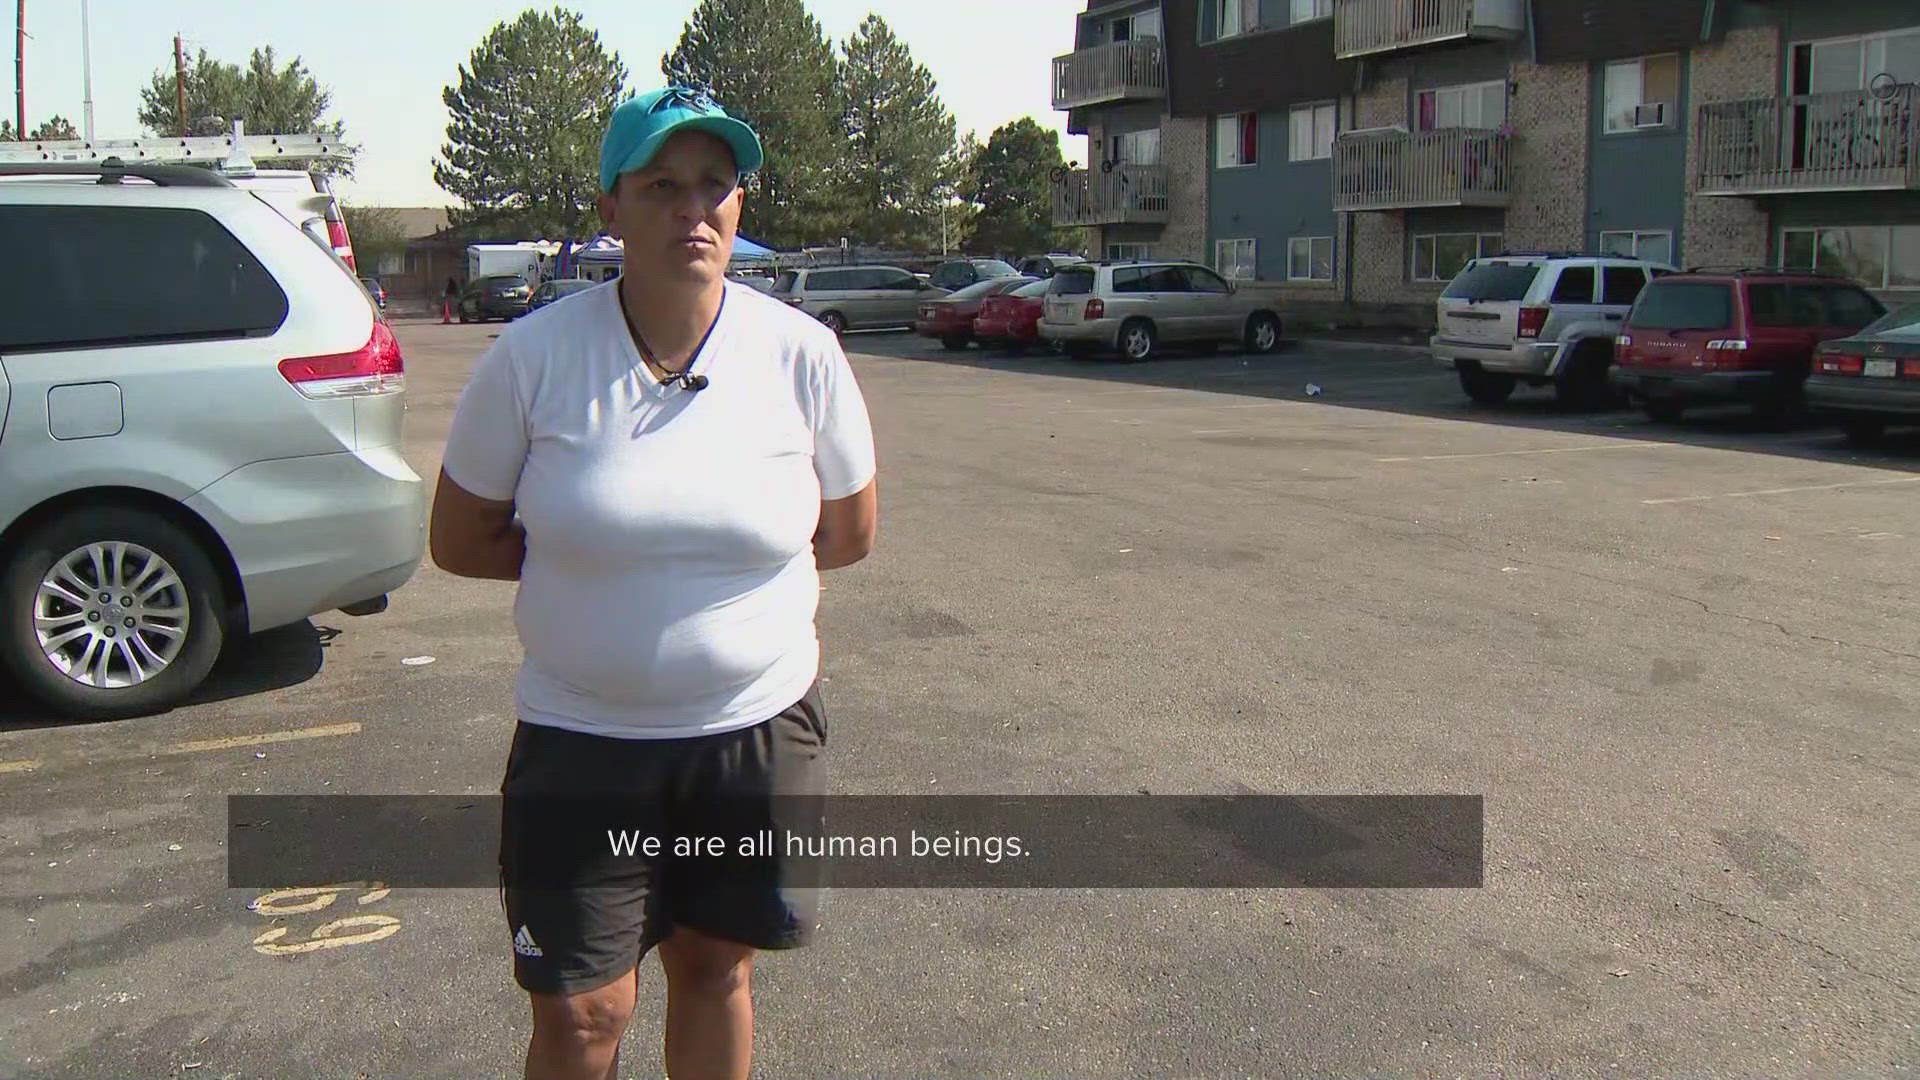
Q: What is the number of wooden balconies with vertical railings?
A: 5